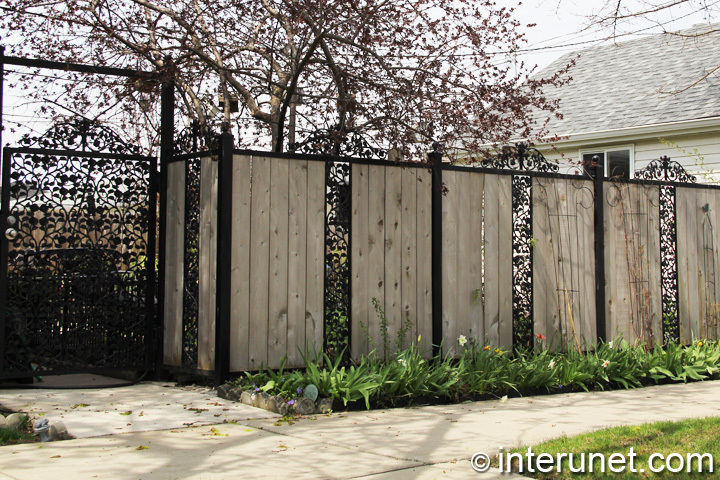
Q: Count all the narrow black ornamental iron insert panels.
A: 4